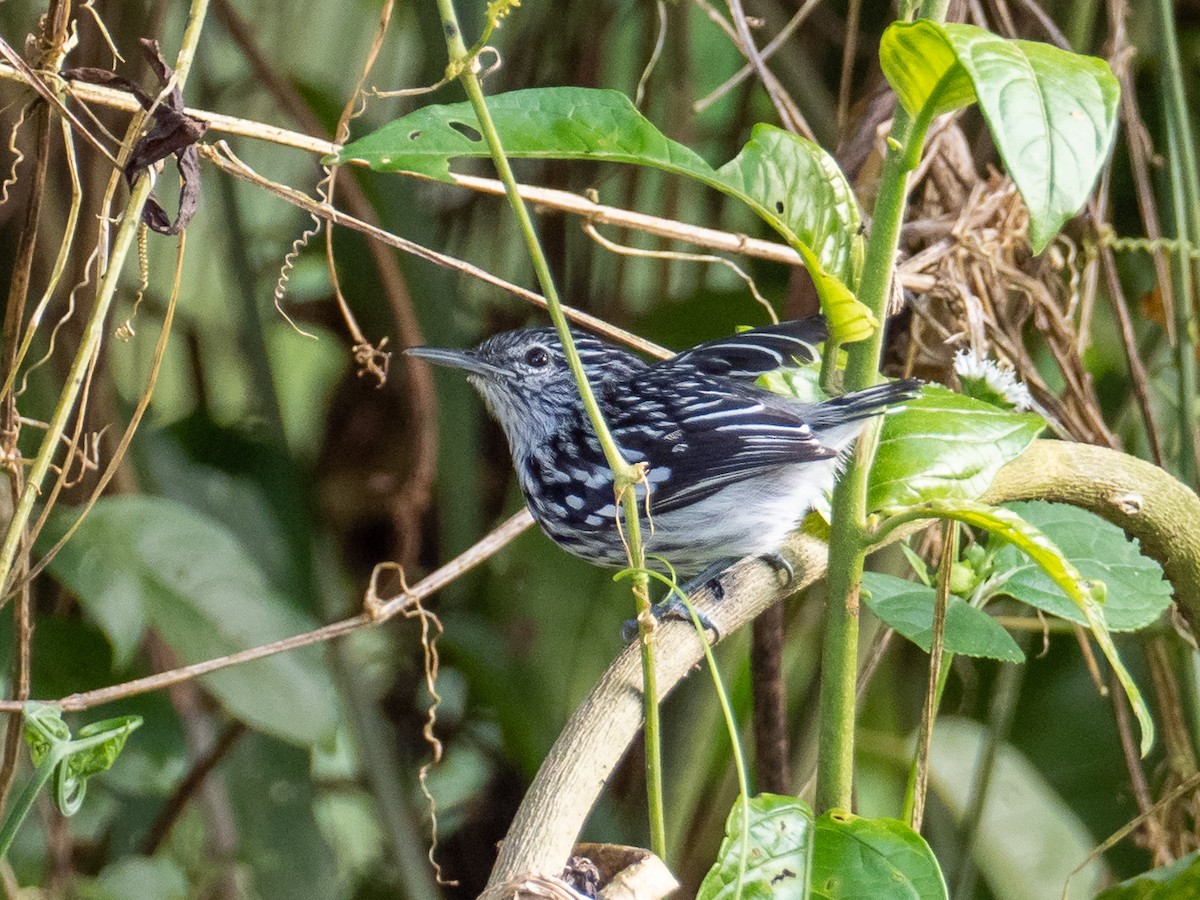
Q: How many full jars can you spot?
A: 0